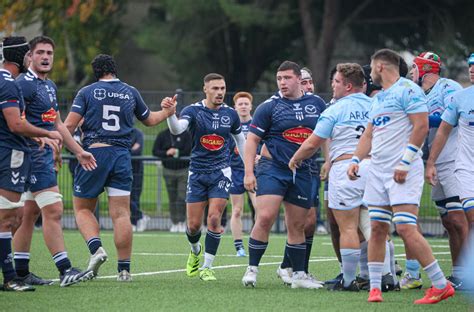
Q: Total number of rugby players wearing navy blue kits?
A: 7